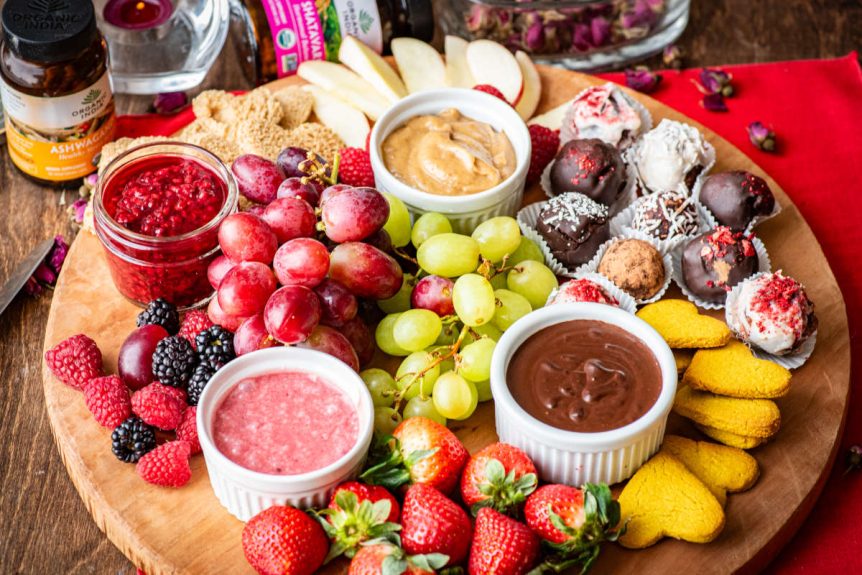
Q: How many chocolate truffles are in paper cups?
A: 10